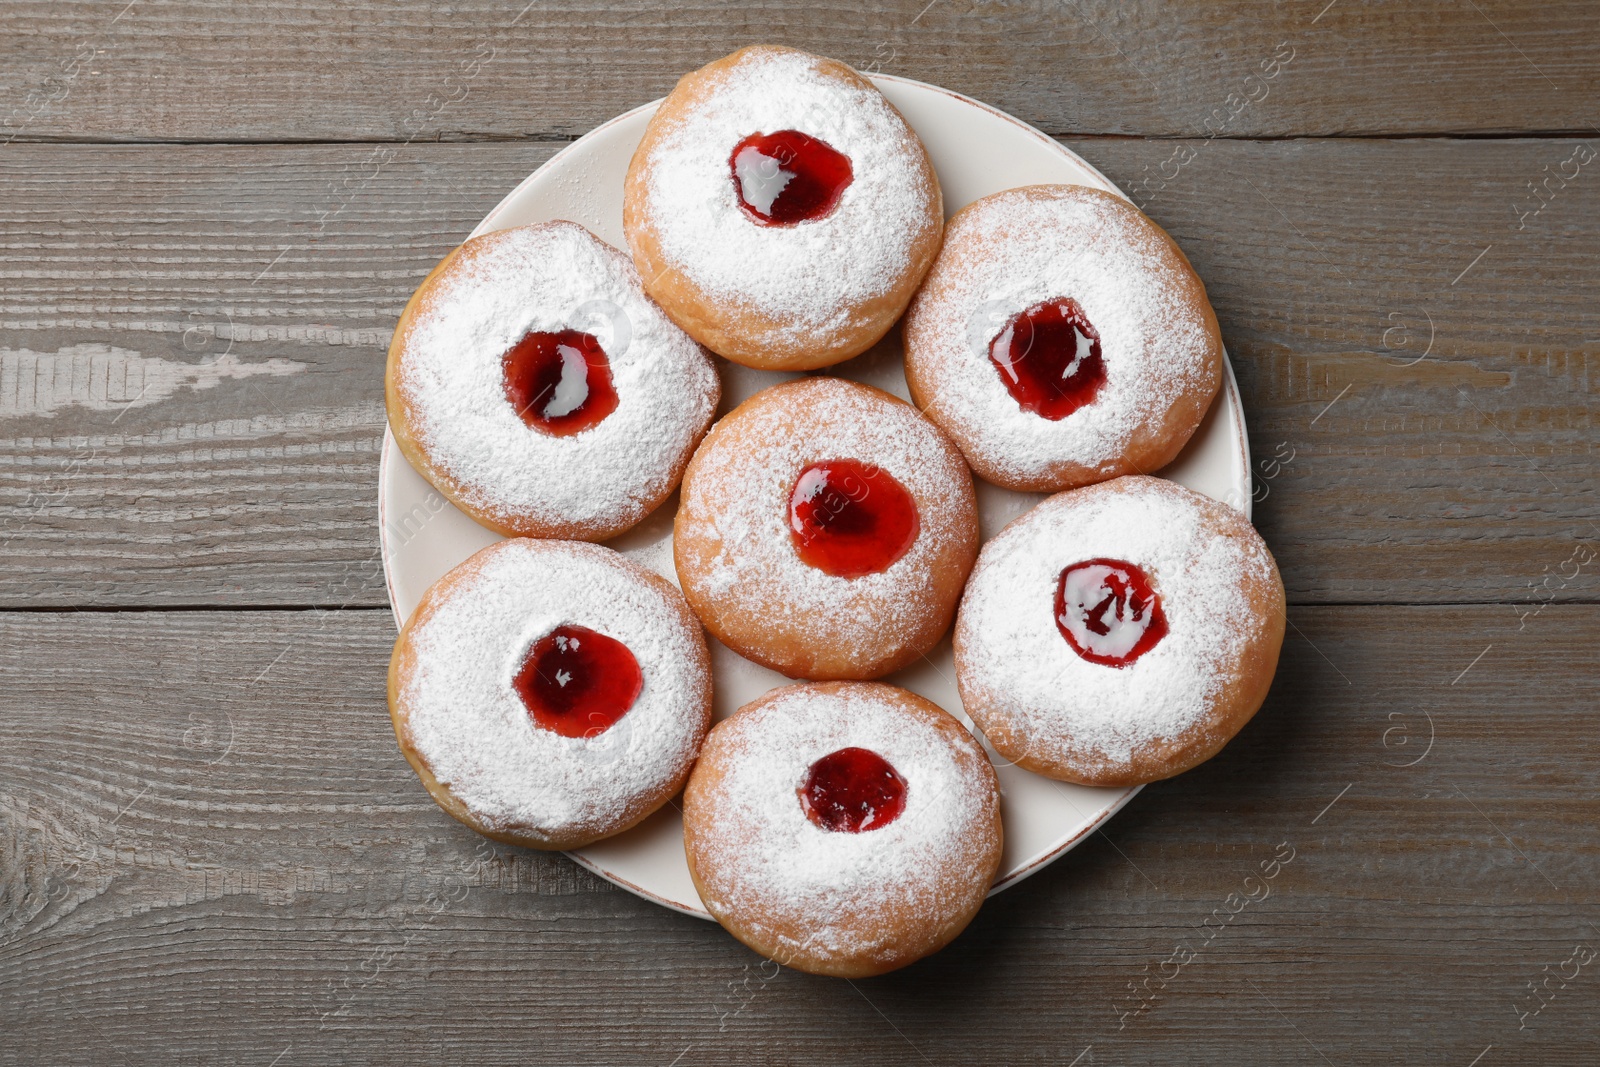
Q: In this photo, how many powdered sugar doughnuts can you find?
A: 7